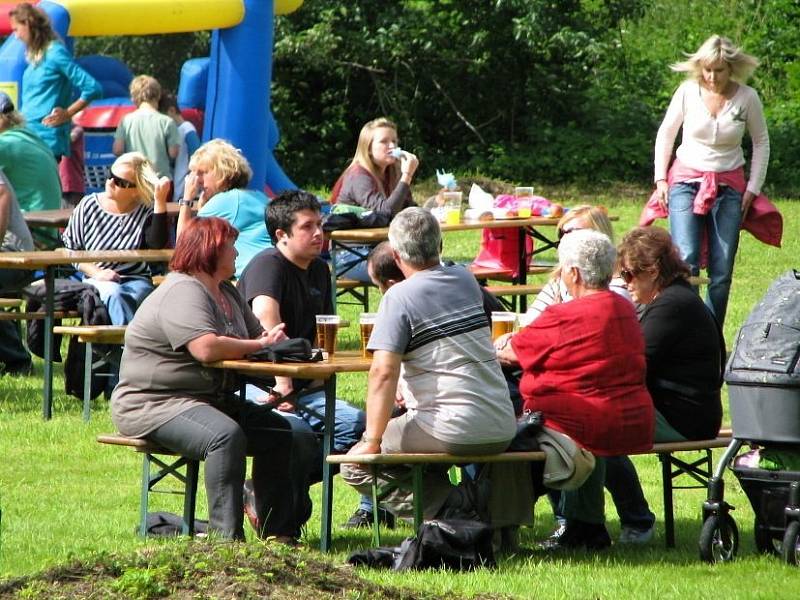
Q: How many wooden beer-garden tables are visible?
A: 4